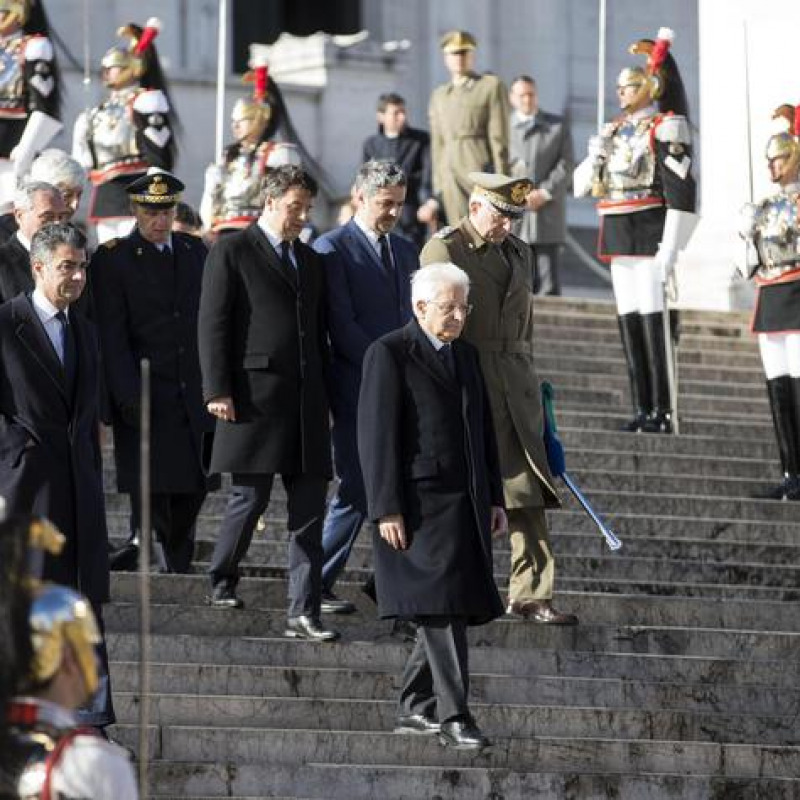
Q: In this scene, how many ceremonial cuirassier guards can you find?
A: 6